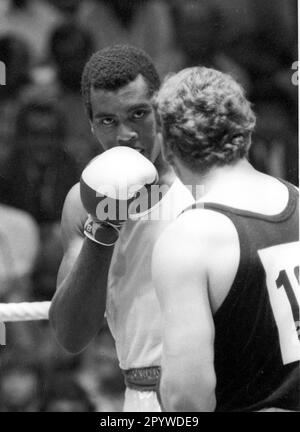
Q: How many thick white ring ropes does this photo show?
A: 1